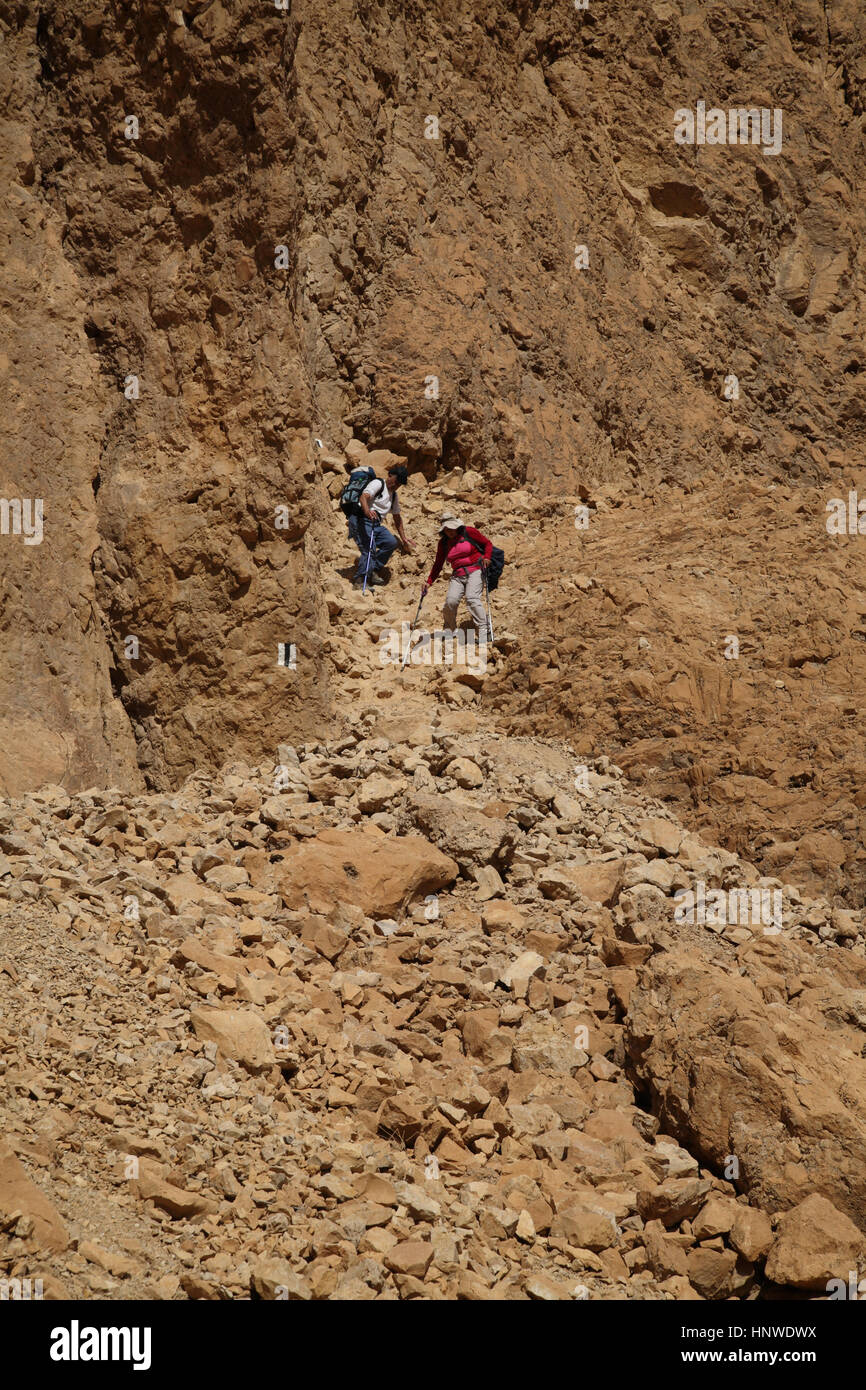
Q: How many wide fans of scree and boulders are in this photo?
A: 1